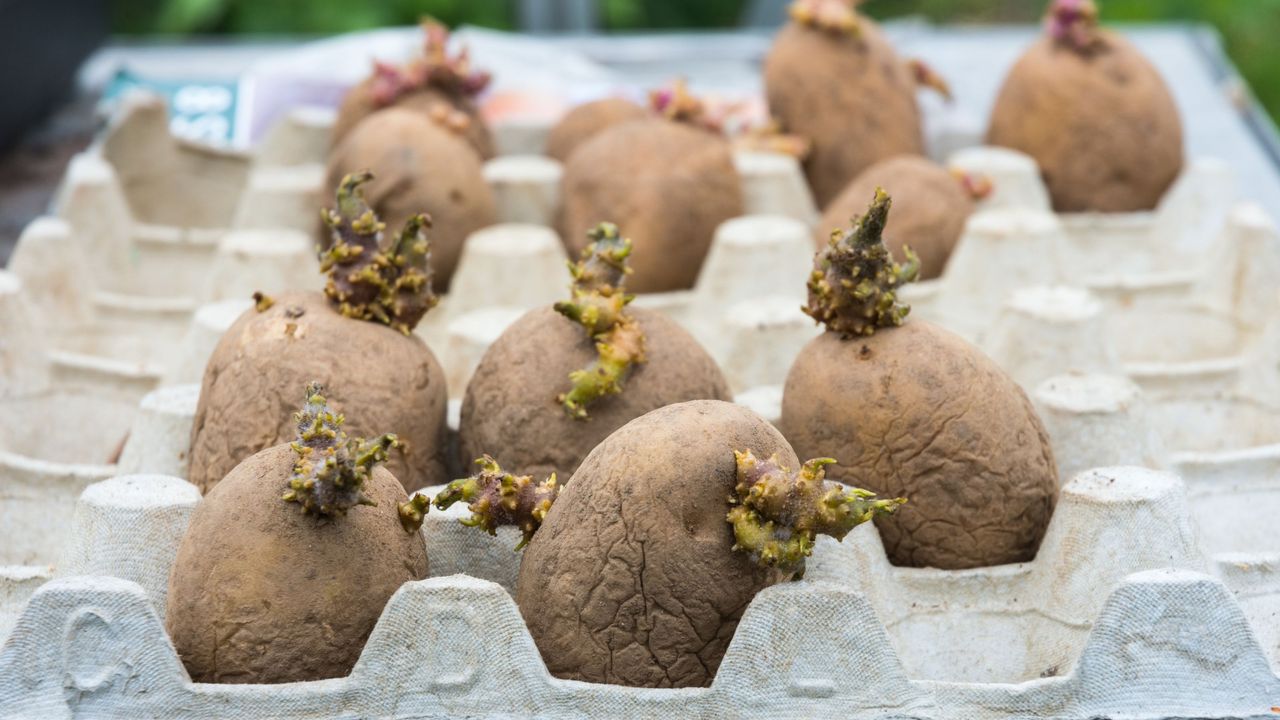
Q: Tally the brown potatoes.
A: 12